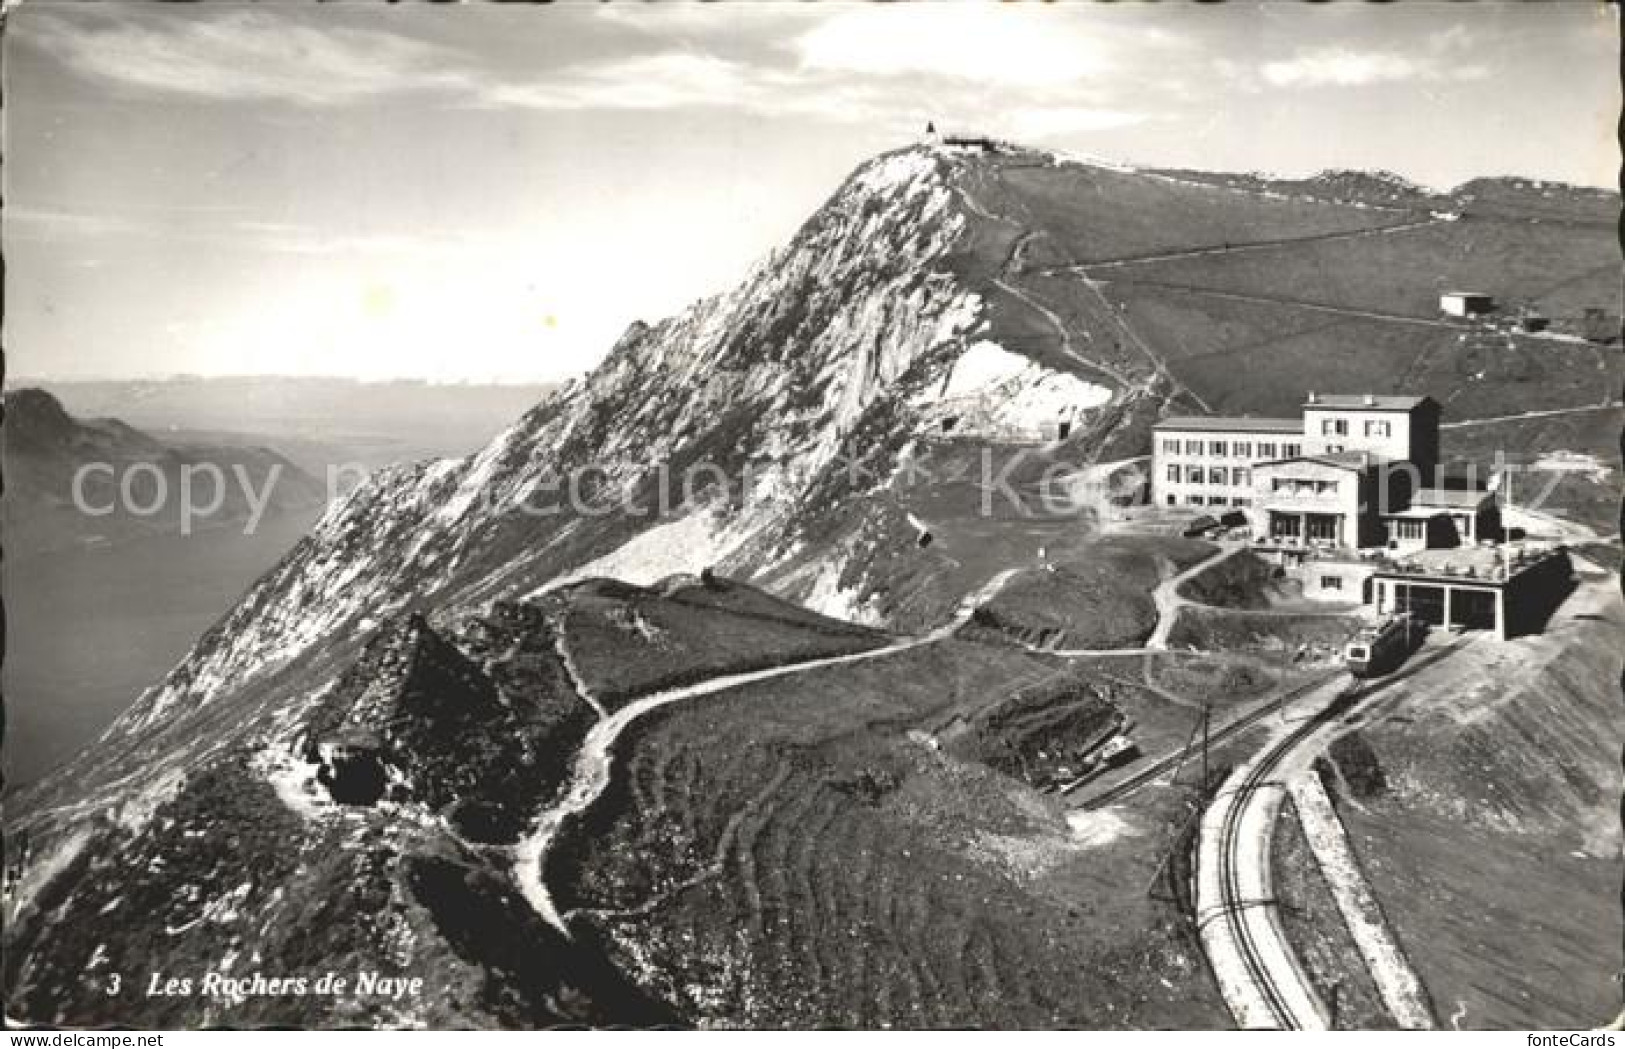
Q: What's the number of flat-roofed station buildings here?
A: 1